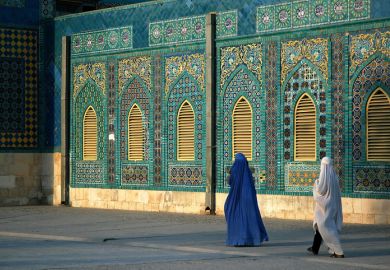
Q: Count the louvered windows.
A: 6